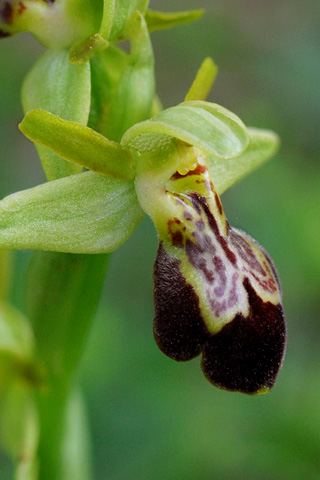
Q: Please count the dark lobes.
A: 2